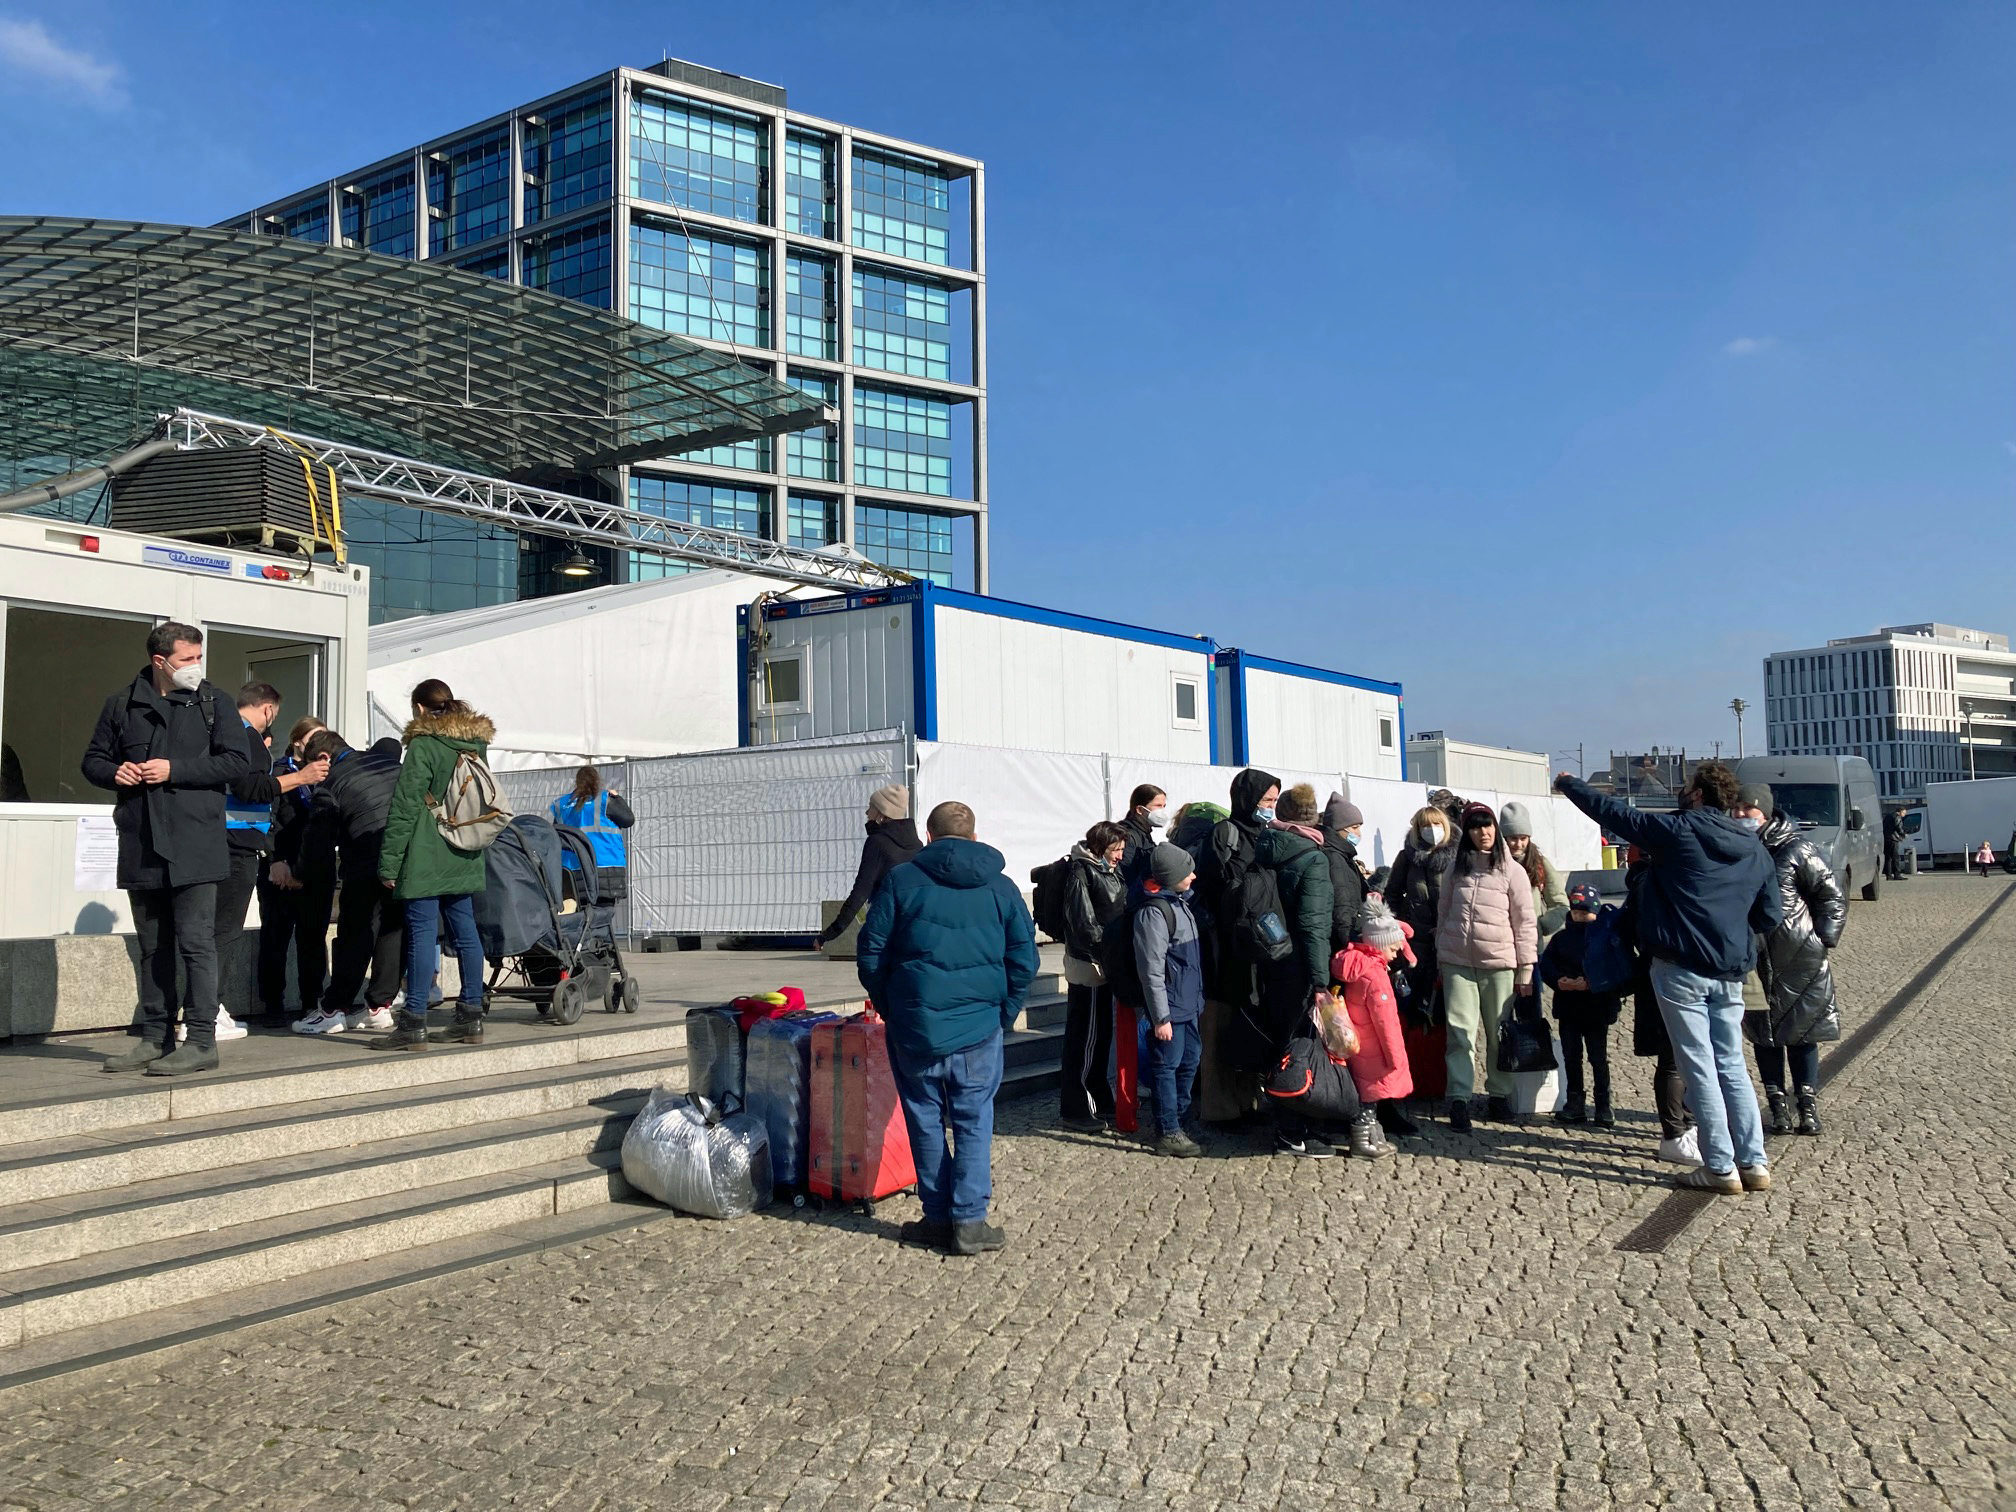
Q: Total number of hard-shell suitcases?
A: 3